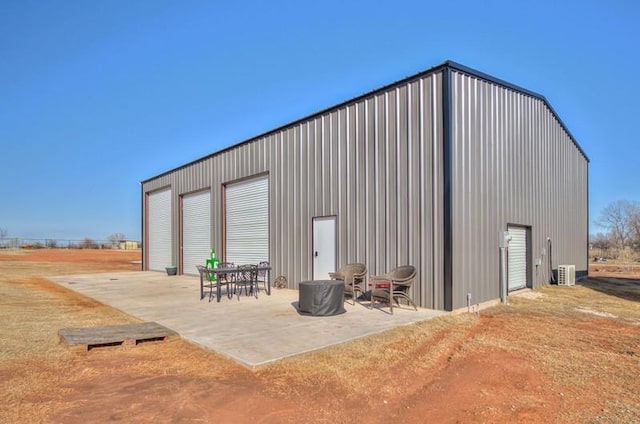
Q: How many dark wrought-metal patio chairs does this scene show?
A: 4